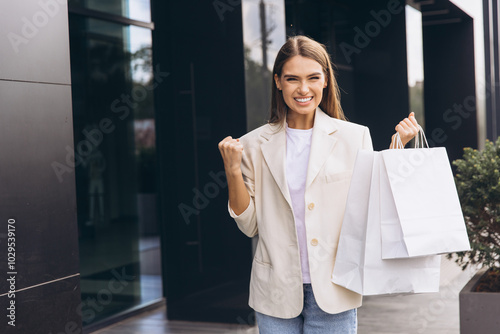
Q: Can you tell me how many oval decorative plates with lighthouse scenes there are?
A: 0